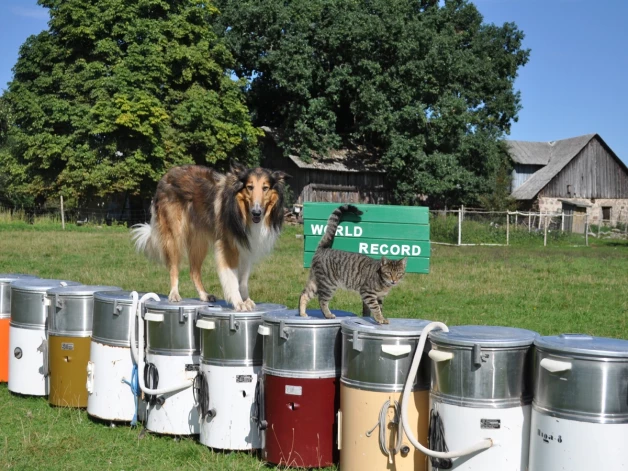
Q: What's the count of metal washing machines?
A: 10